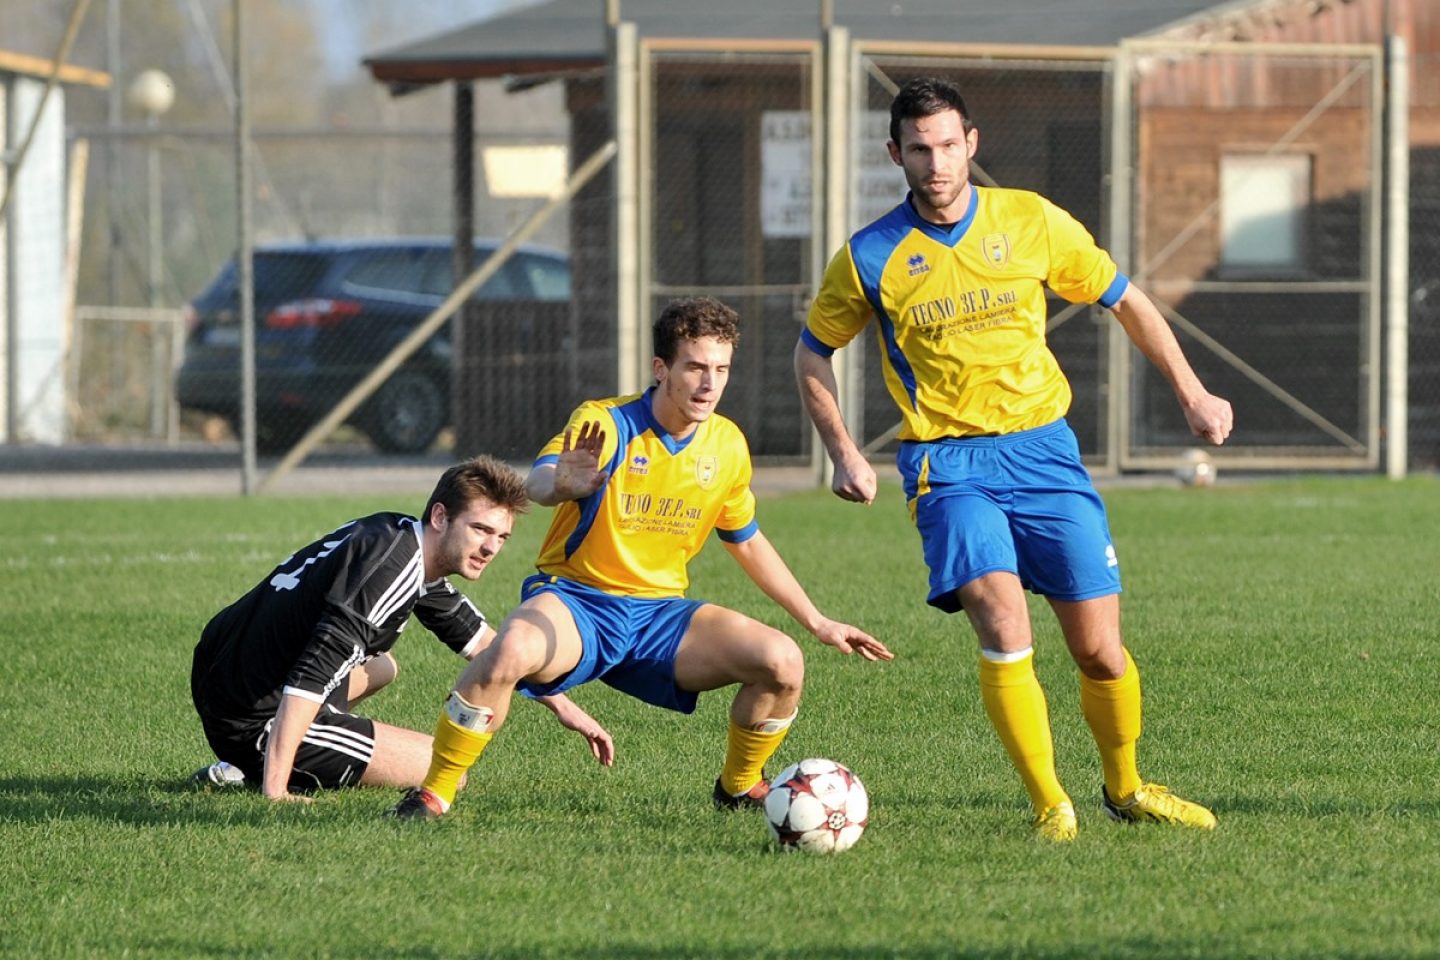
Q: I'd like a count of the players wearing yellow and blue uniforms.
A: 2